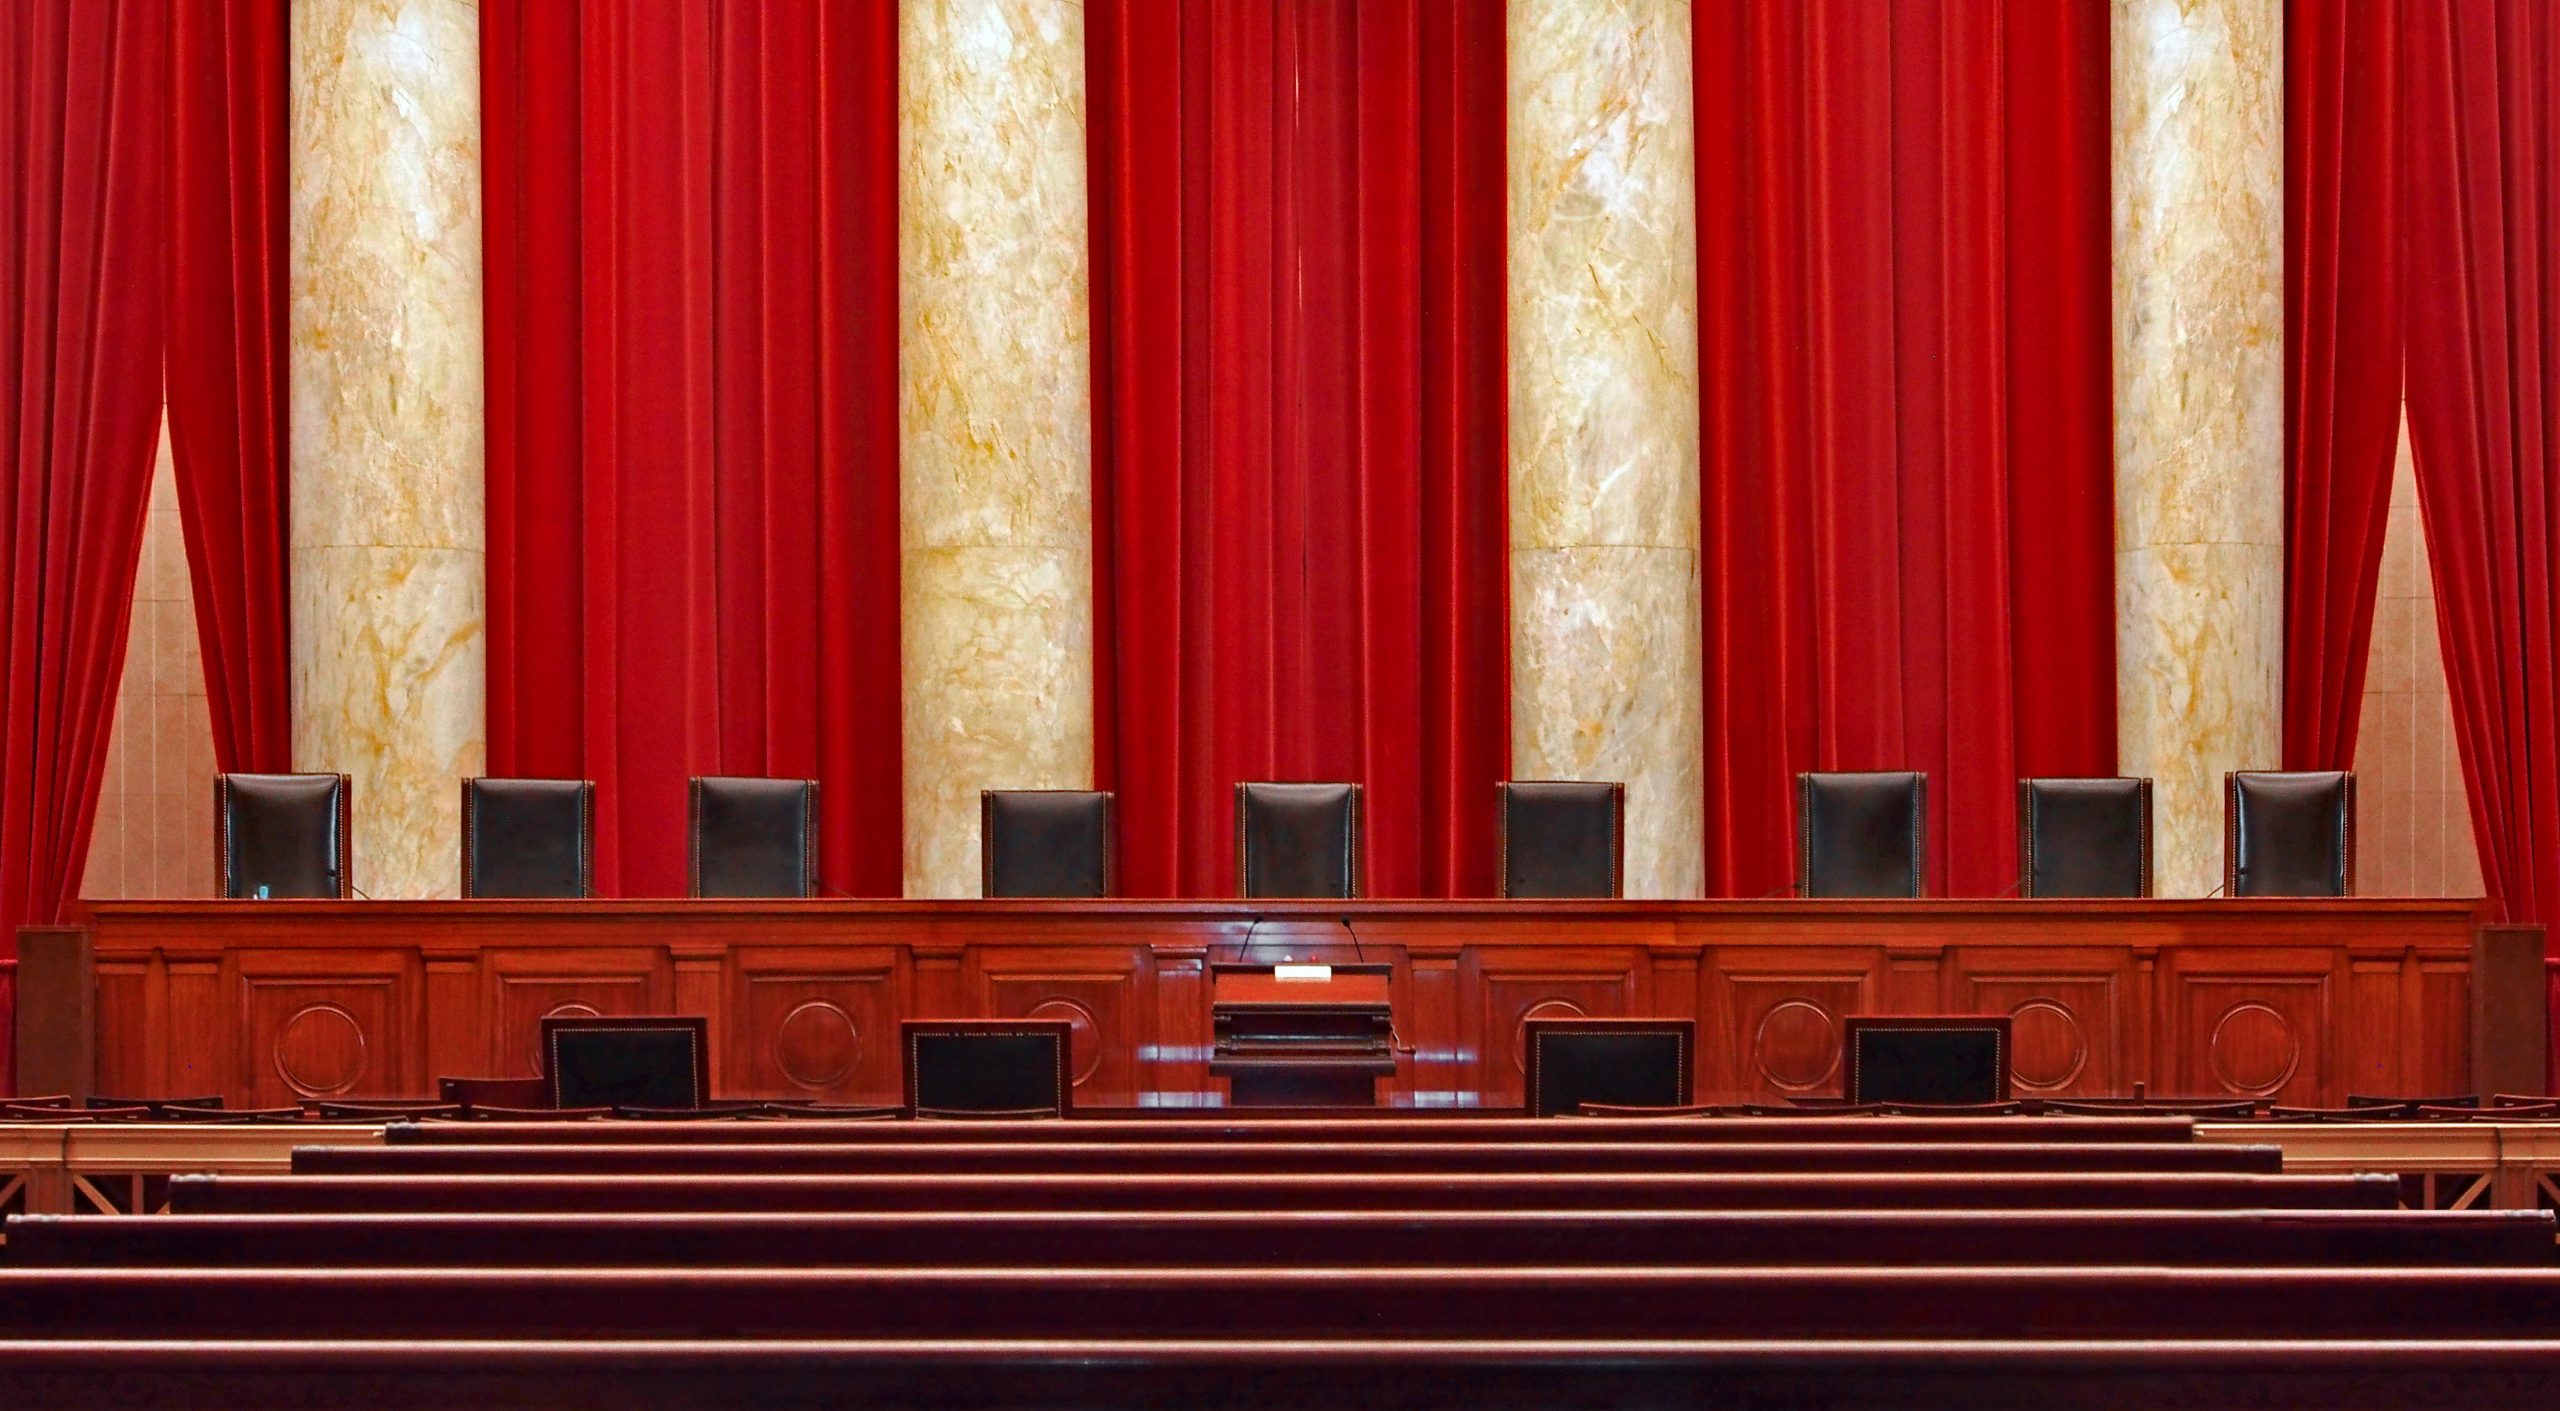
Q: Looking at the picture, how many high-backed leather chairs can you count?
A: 9